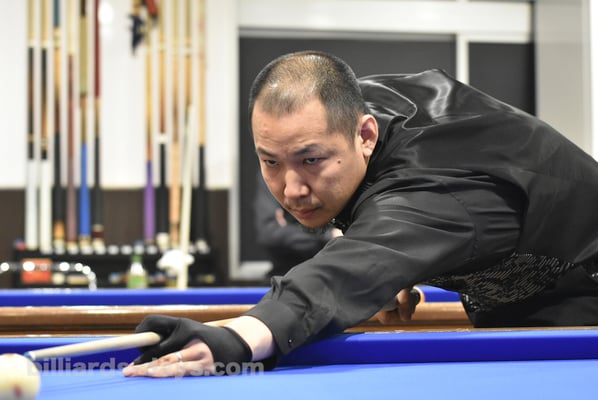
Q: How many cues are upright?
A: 11